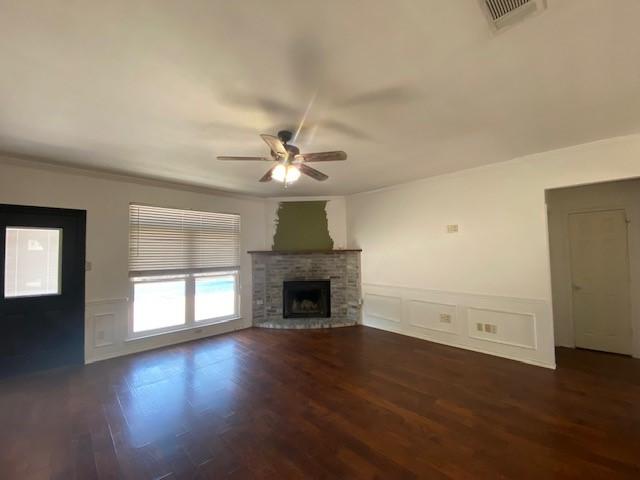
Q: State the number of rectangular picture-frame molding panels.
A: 4